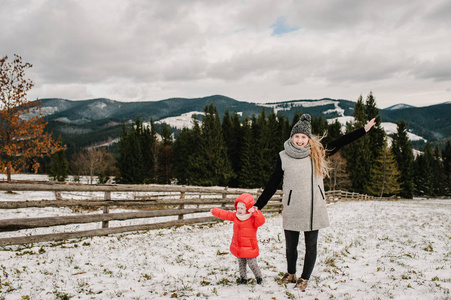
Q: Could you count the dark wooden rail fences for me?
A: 1